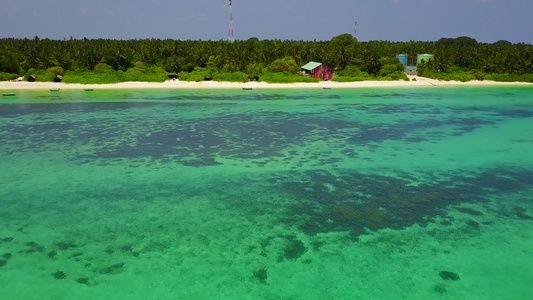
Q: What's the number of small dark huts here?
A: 2